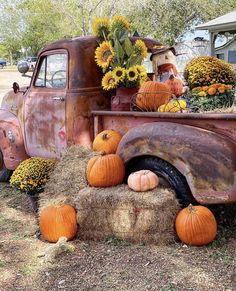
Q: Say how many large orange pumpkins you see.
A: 5